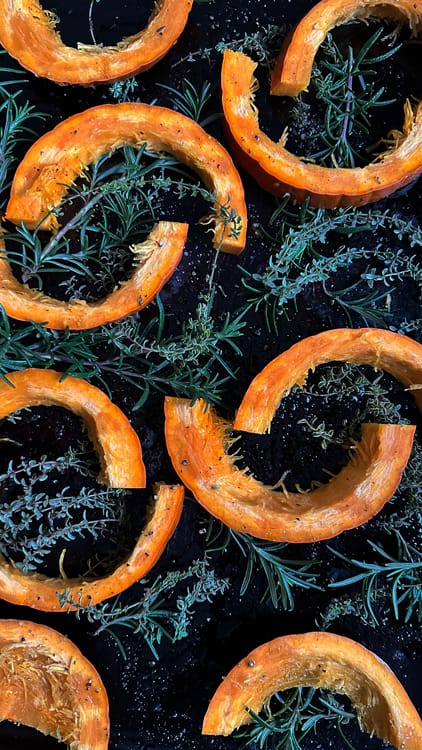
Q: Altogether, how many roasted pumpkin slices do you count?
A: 11